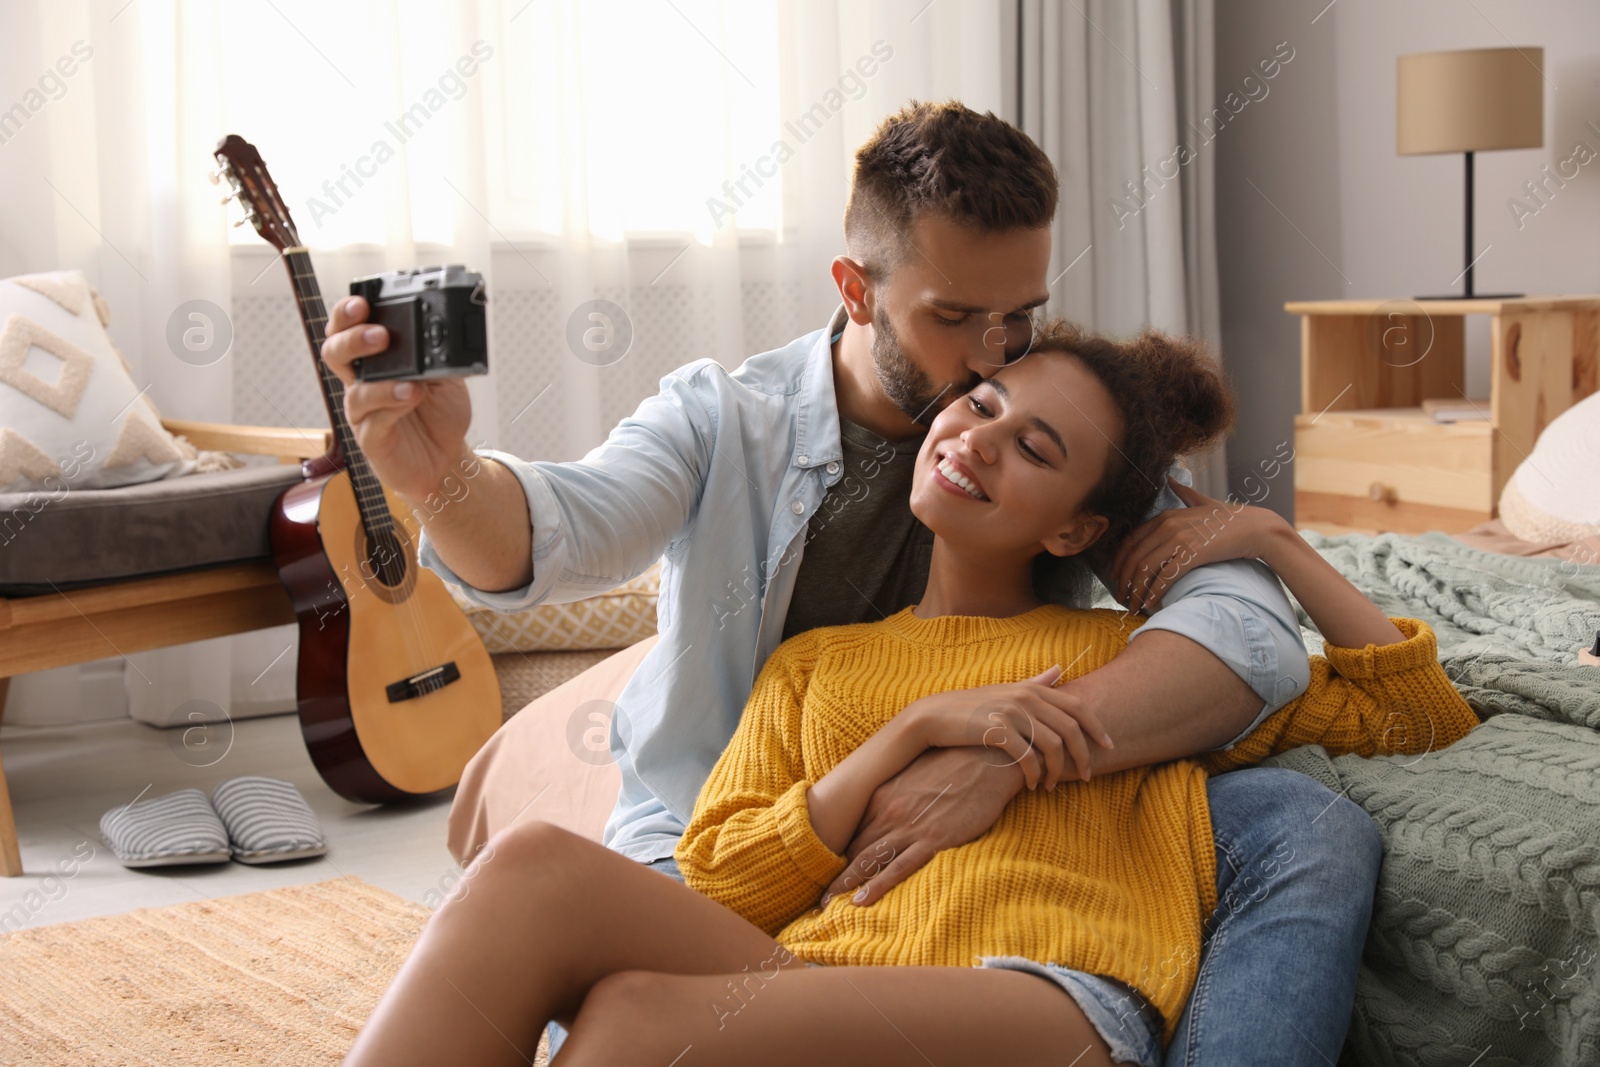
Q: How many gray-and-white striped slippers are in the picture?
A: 2